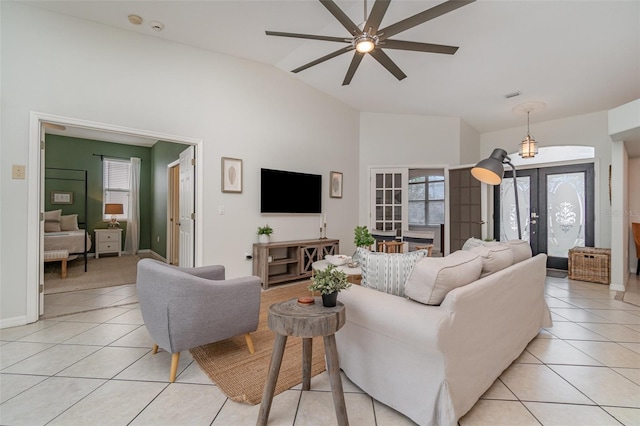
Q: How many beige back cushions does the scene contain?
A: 3